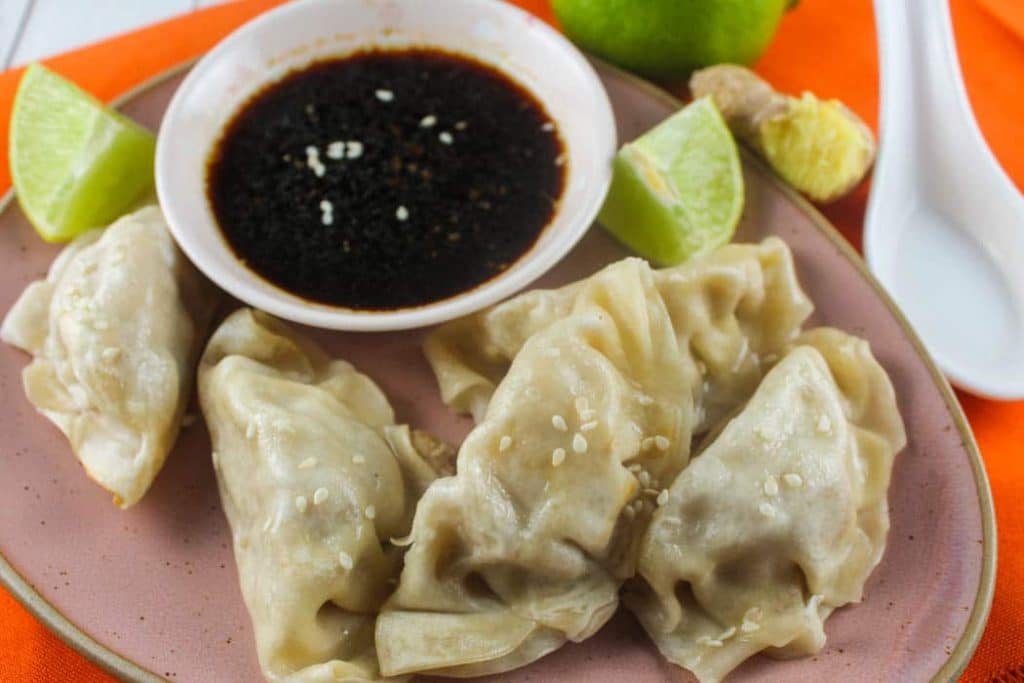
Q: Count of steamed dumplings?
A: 5